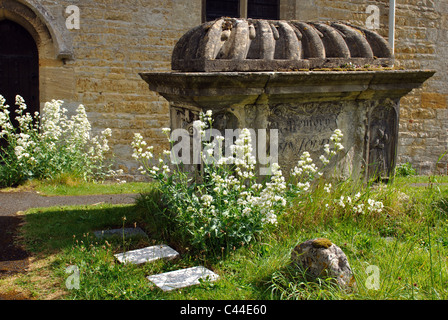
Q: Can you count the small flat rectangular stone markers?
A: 3